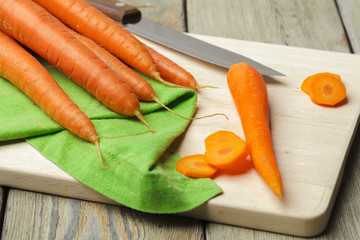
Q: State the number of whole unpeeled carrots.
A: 5